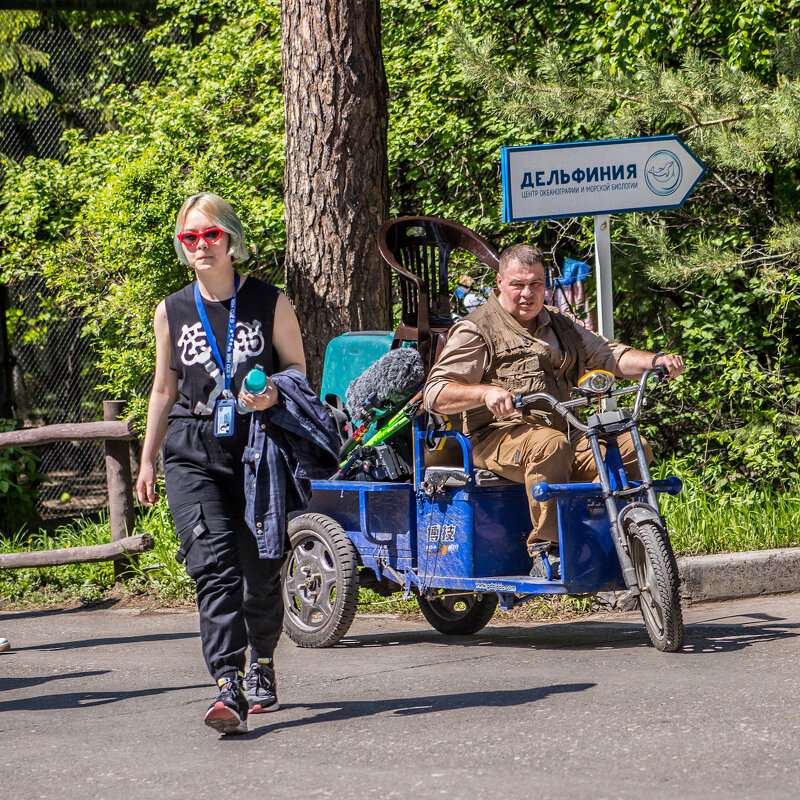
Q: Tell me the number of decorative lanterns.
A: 0